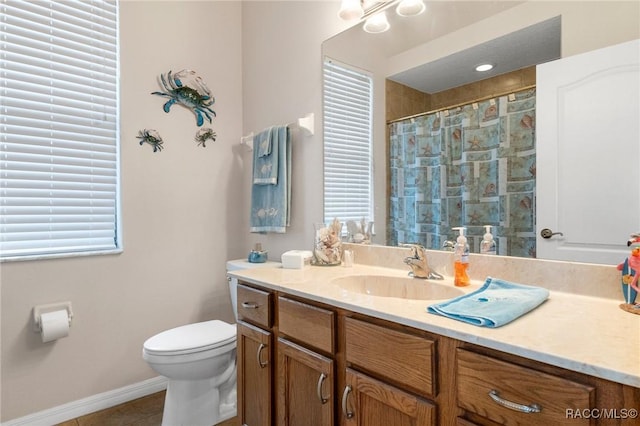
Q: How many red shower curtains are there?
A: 0